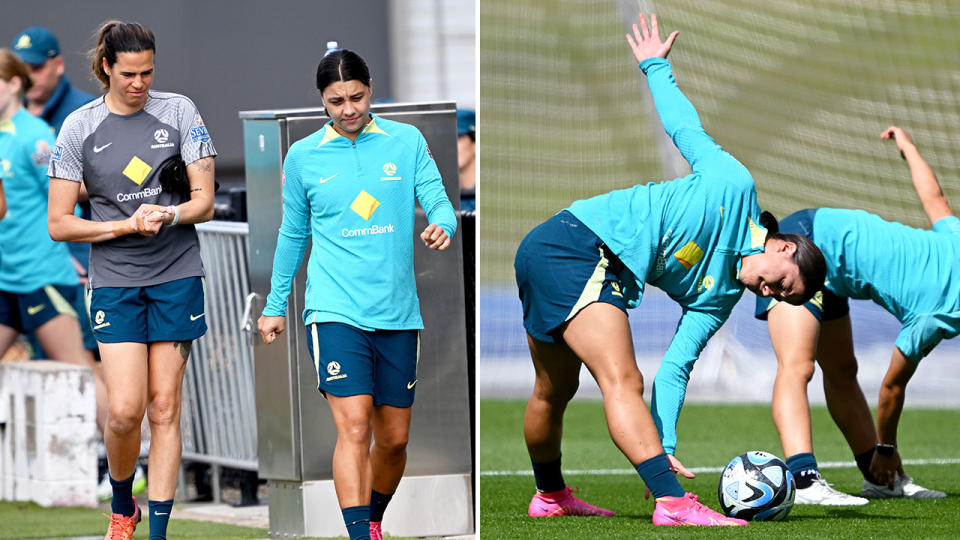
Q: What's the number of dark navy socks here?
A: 8